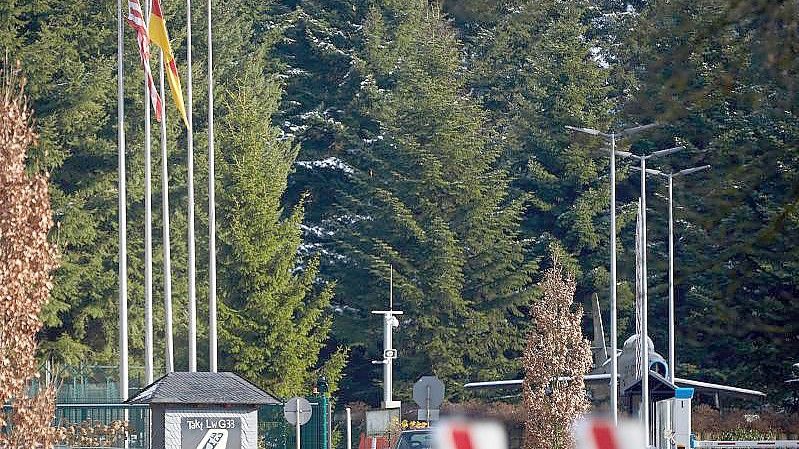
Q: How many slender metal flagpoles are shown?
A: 5